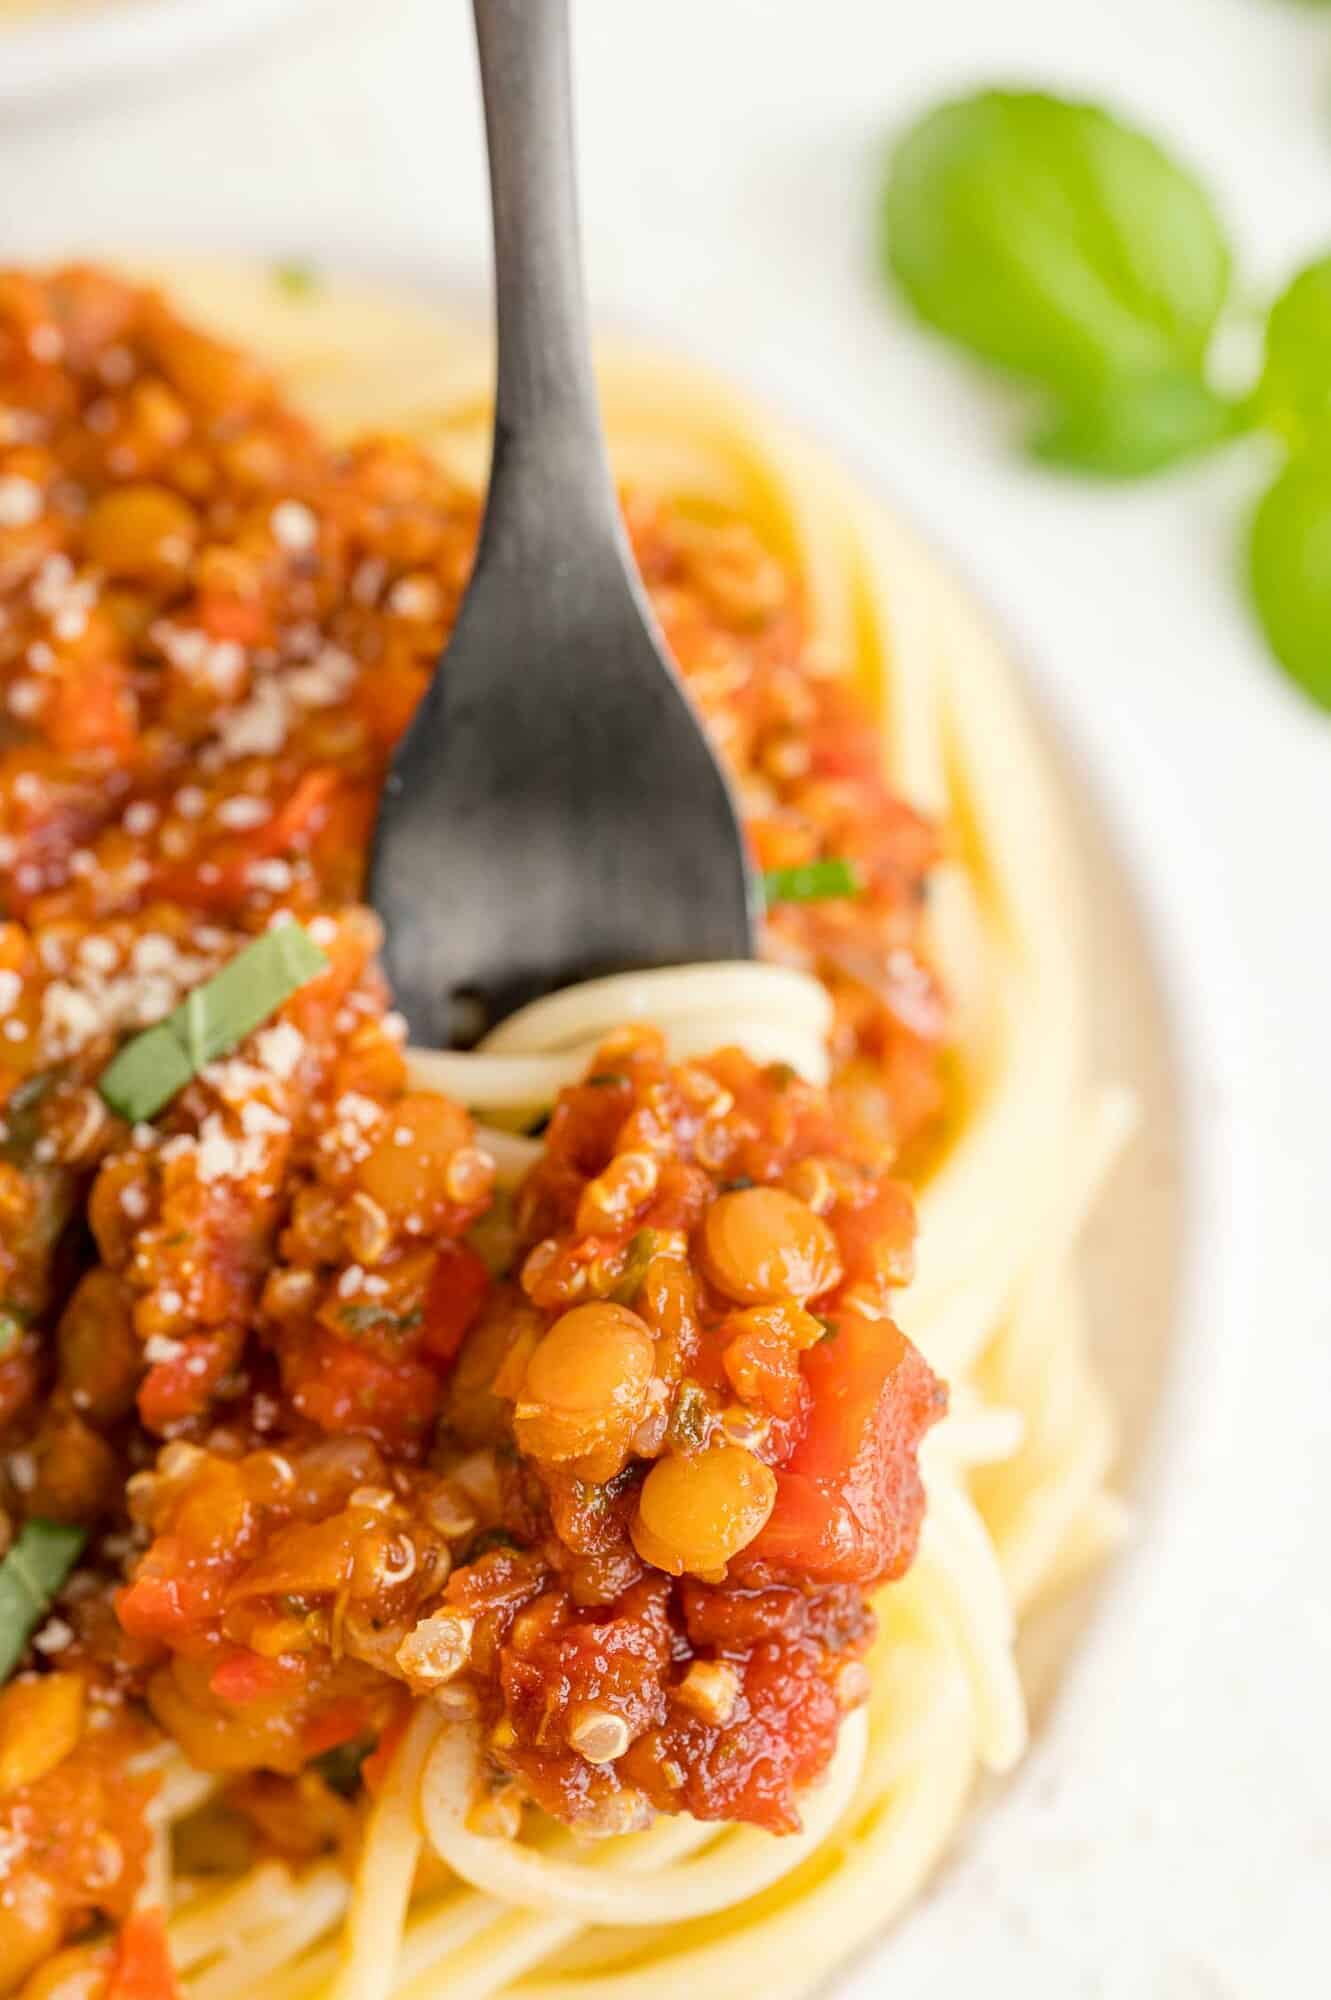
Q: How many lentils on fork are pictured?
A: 3